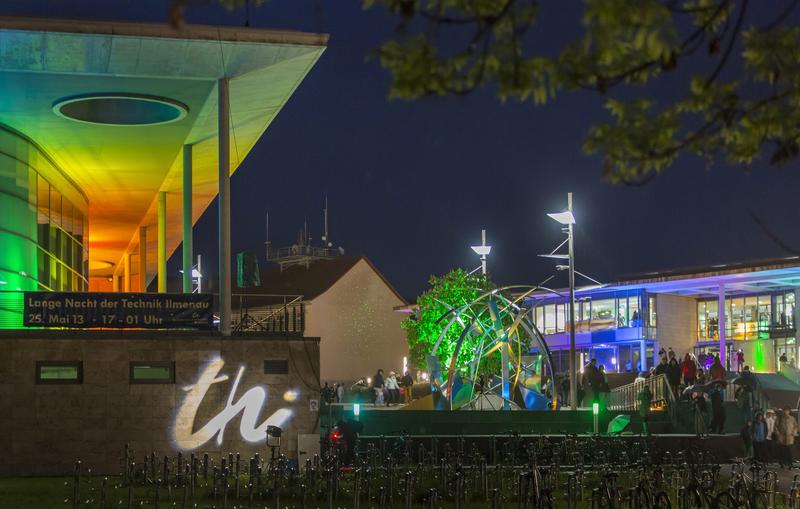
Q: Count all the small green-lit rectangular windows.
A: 2